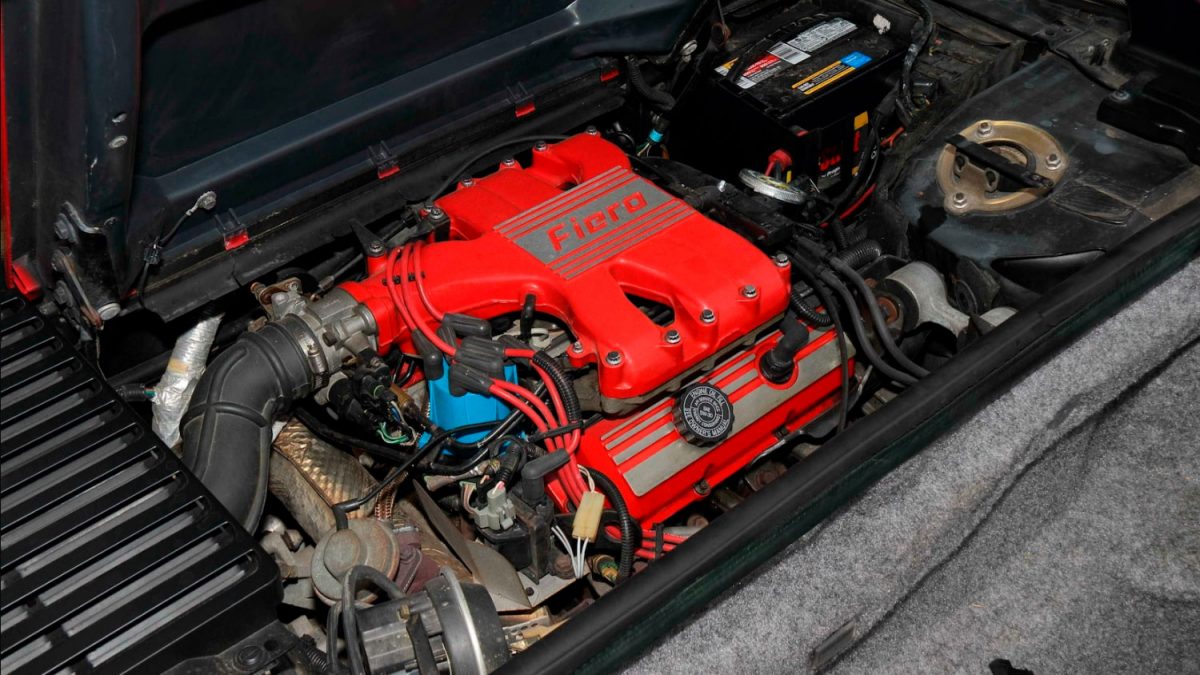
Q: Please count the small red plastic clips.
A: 4